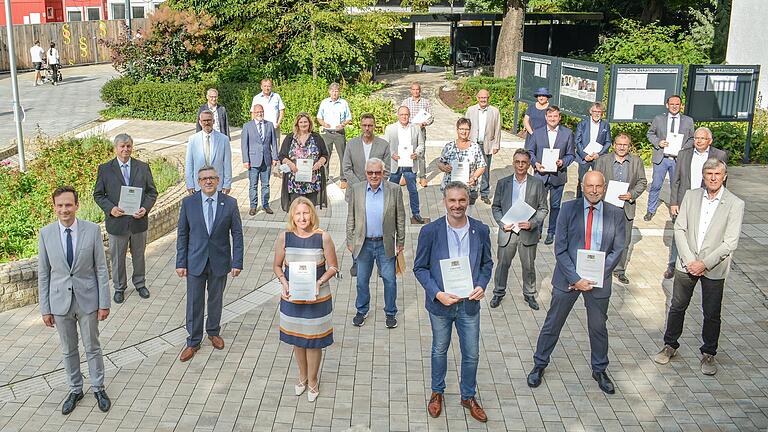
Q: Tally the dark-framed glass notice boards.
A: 4